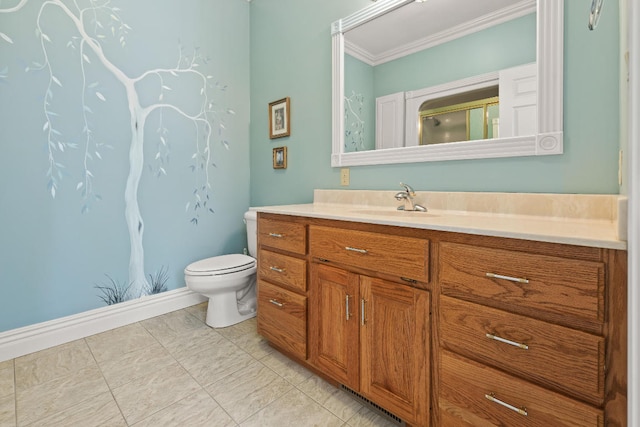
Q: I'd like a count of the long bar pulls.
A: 9